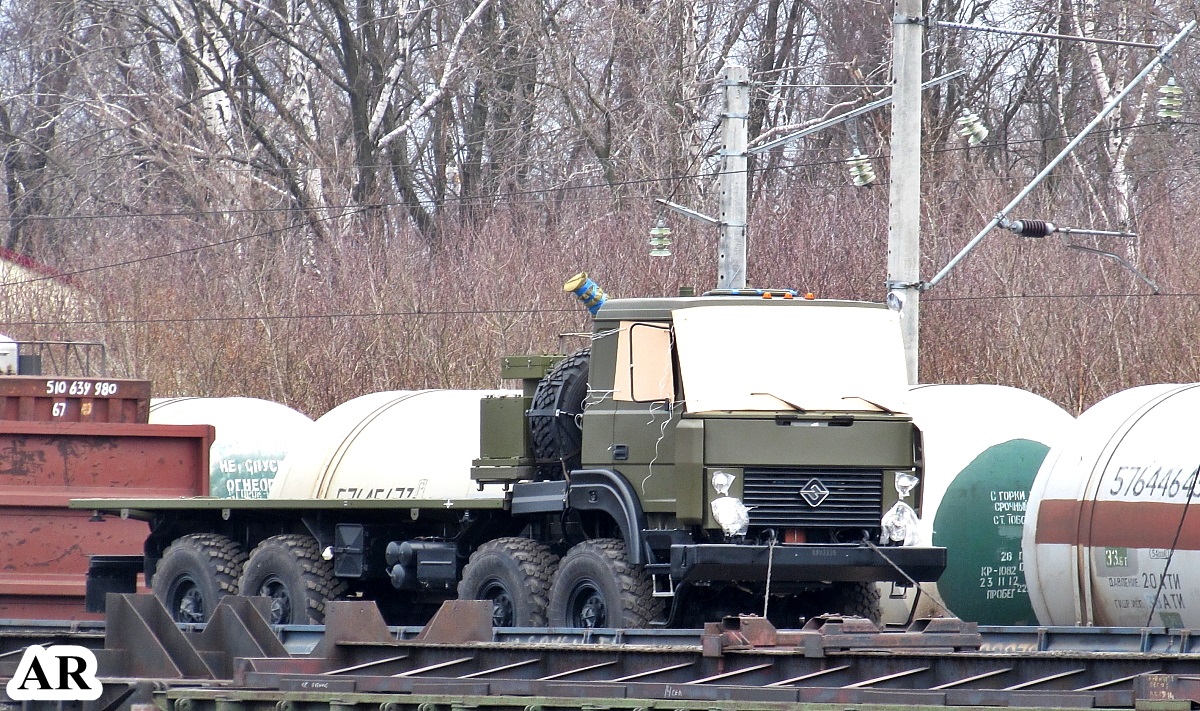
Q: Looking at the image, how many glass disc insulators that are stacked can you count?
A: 12